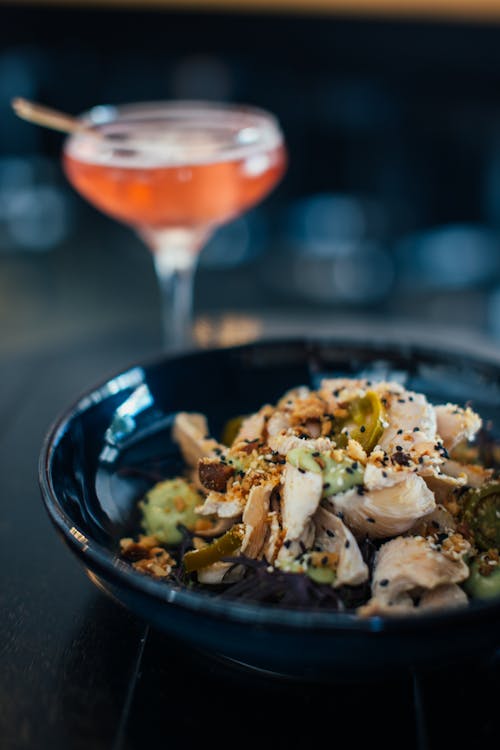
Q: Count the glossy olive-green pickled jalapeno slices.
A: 4